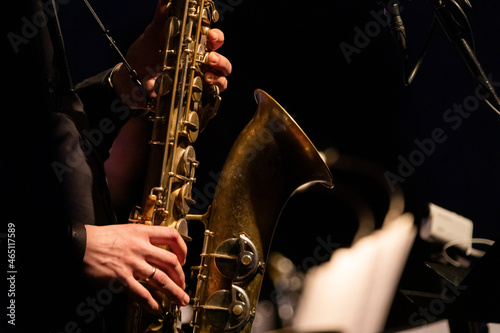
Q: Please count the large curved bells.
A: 1